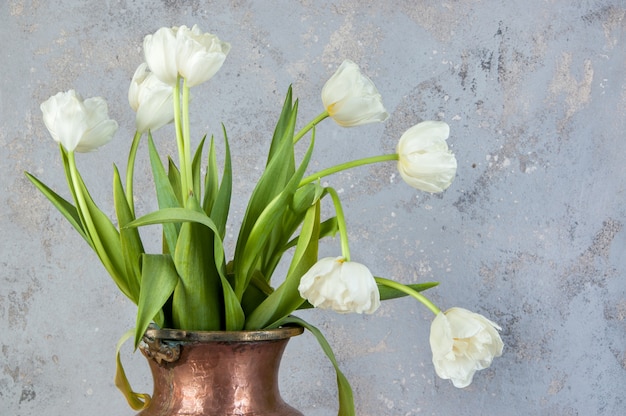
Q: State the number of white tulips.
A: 8